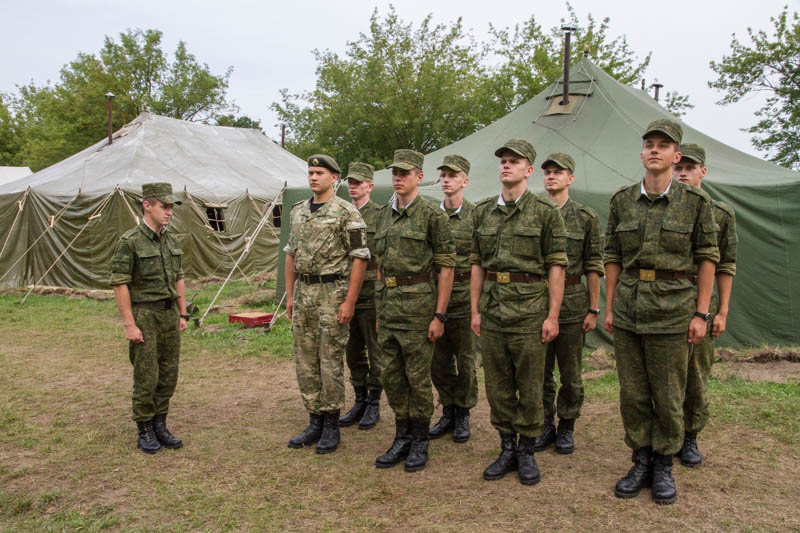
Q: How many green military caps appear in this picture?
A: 8